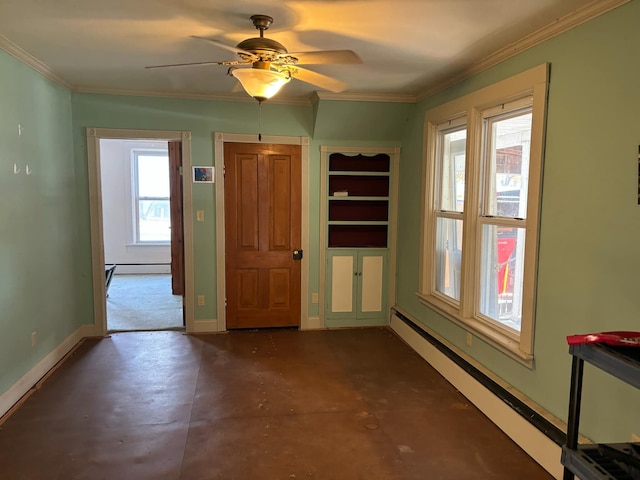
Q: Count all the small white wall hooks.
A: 3